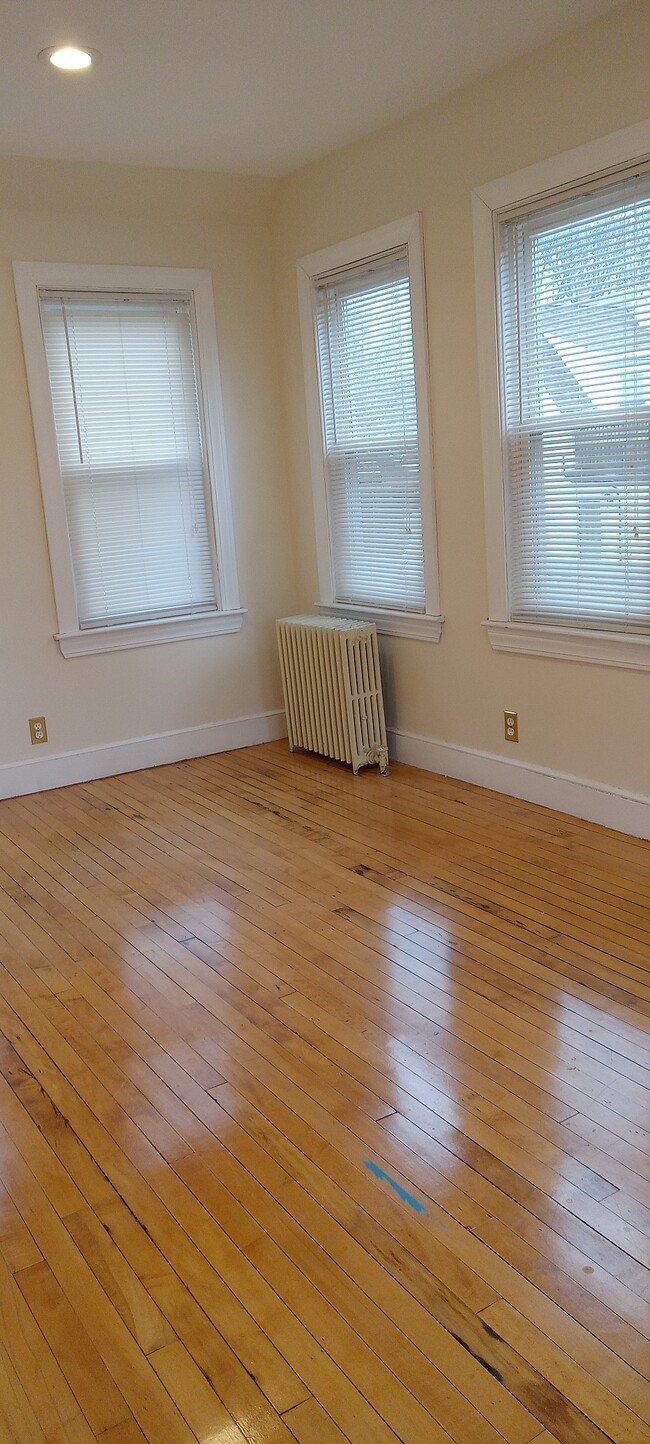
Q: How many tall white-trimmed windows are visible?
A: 3